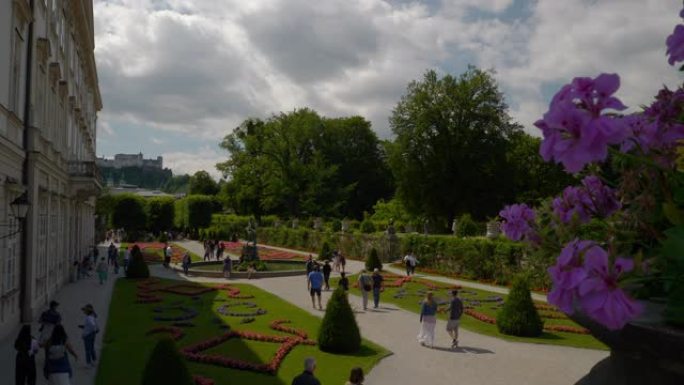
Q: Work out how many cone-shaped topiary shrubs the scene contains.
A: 6